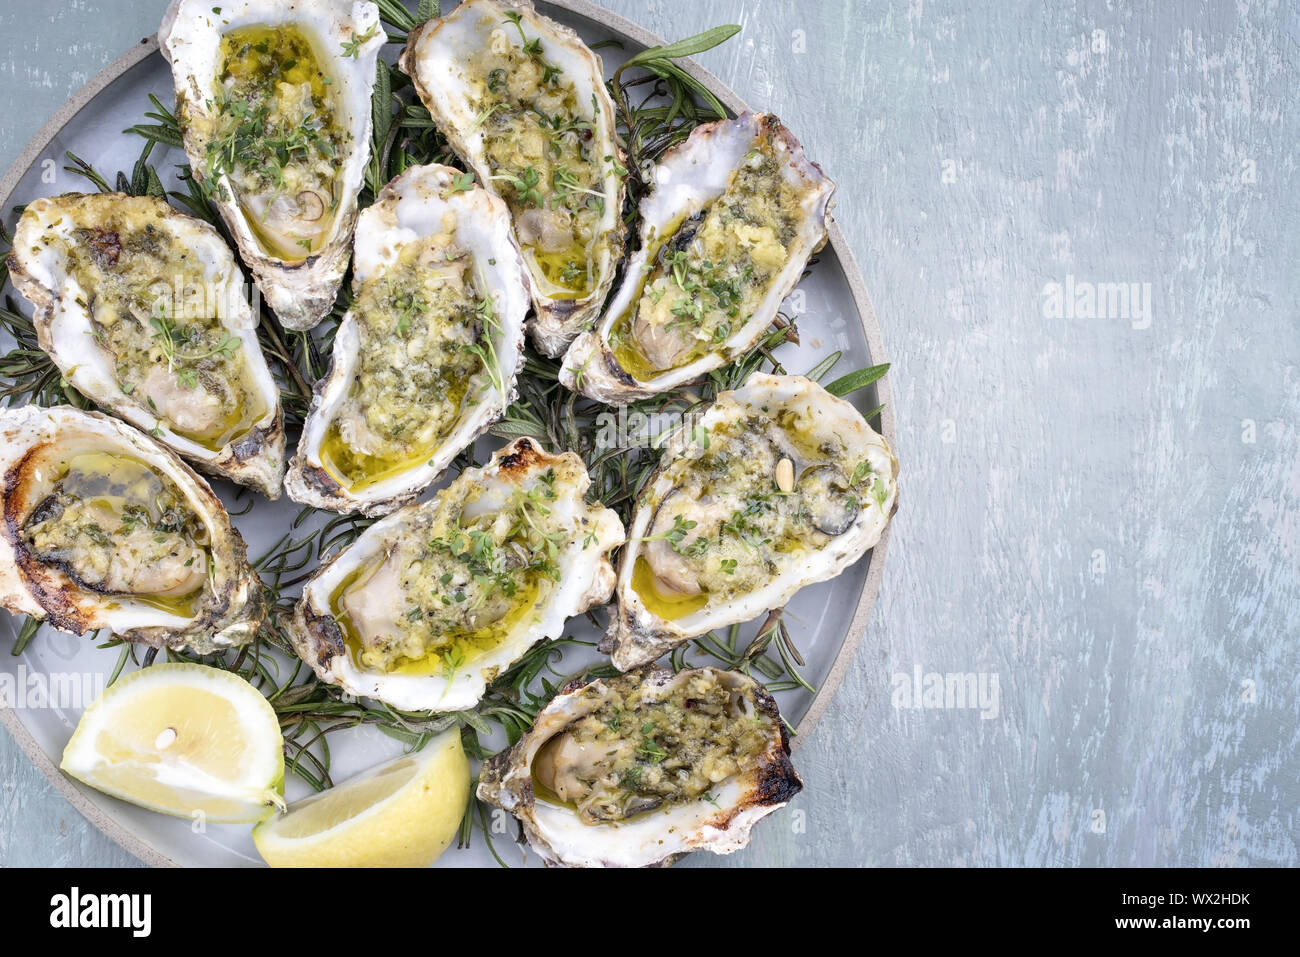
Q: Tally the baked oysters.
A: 9